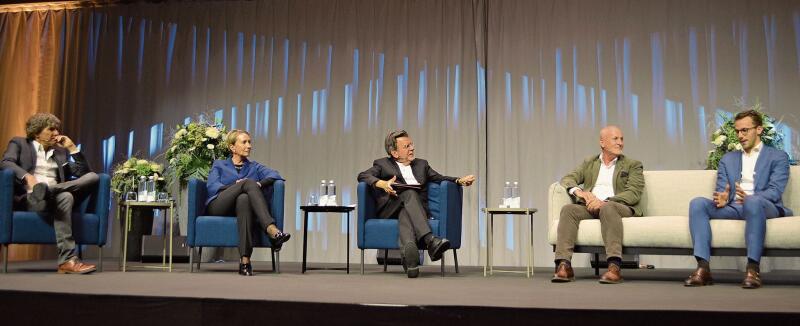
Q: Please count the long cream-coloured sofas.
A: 1